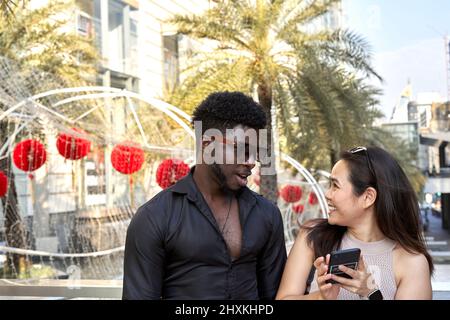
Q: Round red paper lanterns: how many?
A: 8